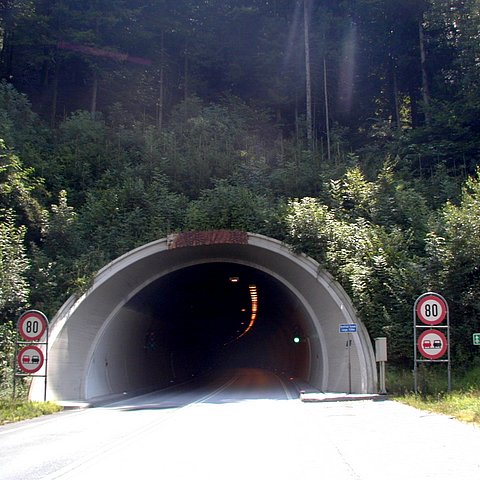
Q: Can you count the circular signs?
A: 4